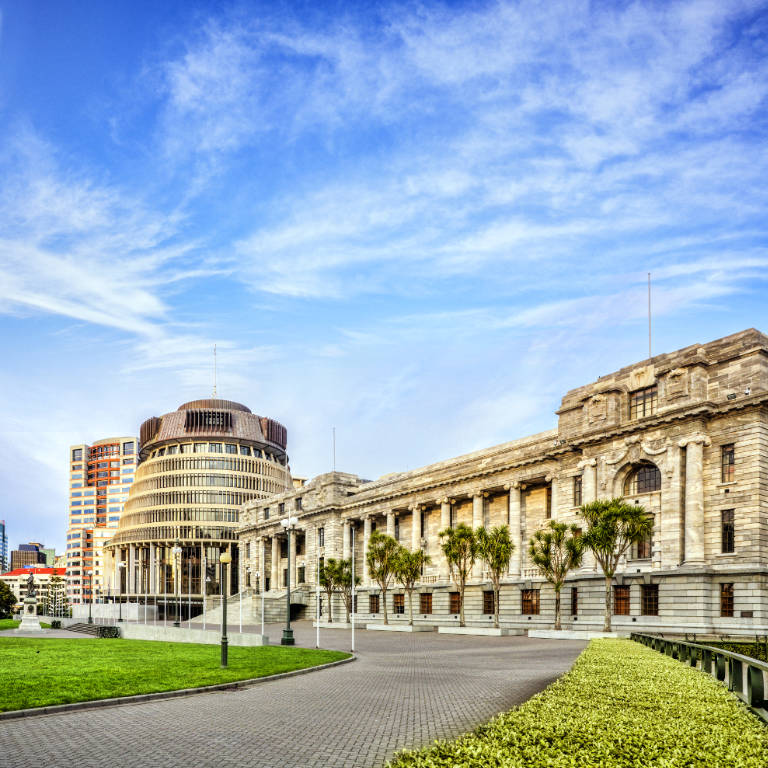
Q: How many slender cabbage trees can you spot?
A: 8